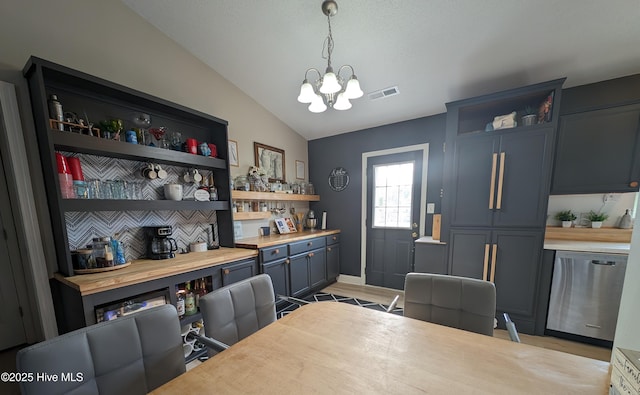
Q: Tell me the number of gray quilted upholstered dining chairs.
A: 3